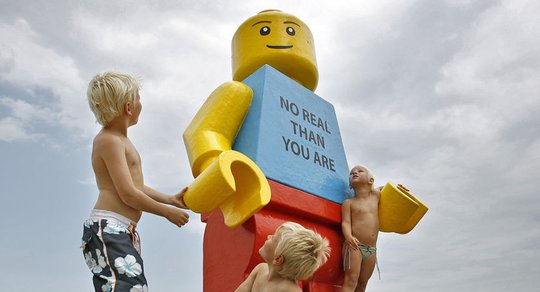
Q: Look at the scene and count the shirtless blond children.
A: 3